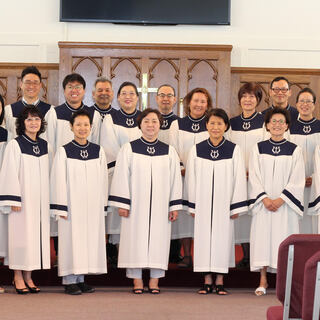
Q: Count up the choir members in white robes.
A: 14